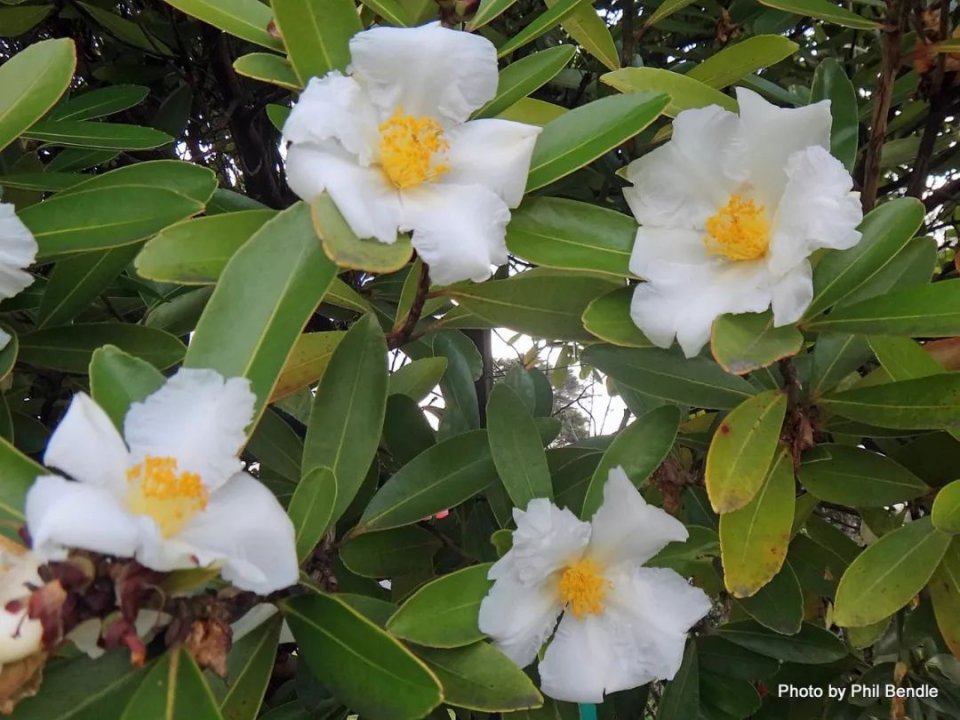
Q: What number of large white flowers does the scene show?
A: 4